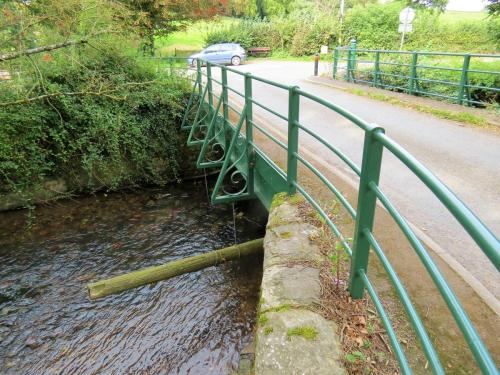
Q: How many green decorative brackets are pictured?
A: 4